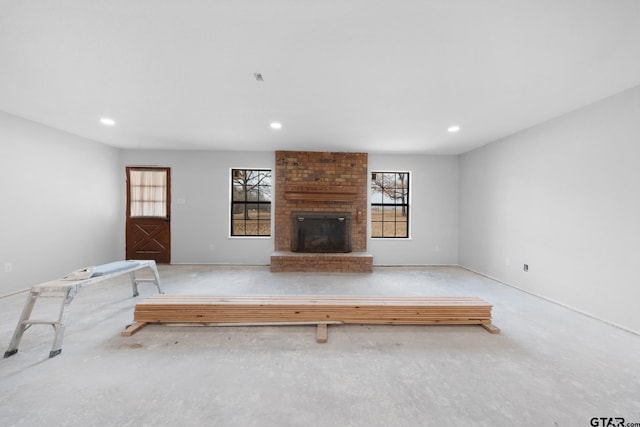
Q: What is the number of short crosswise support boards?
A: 3